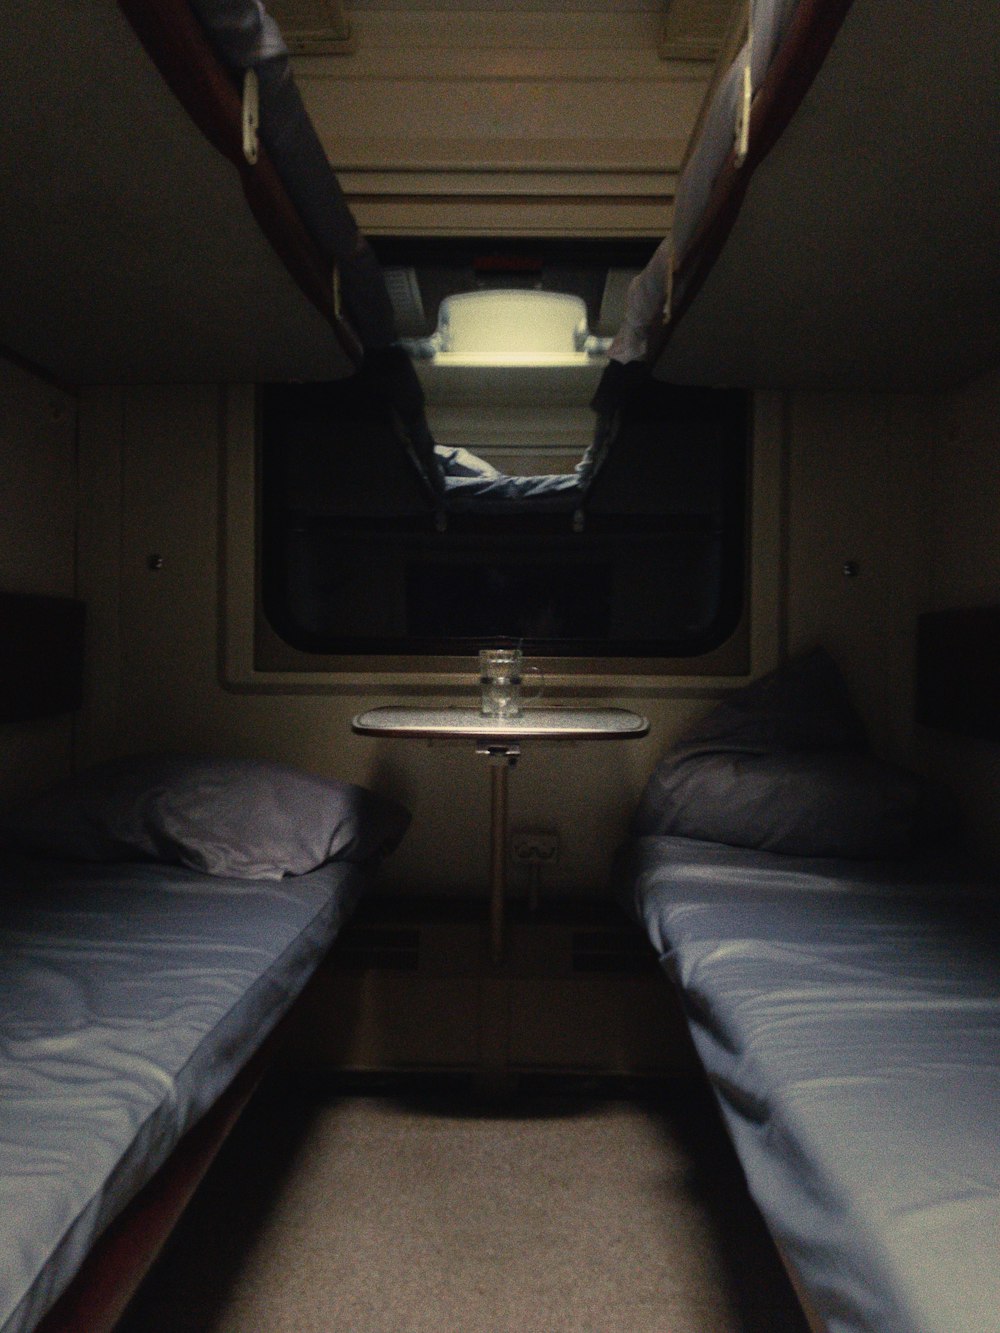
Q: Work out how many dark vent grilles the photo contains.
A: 2